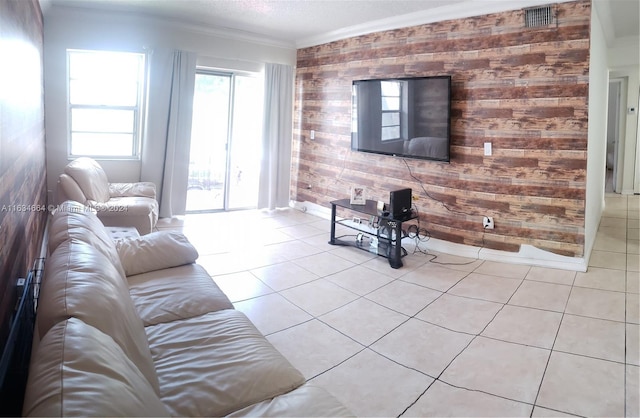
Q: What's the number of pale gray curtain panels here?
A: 2